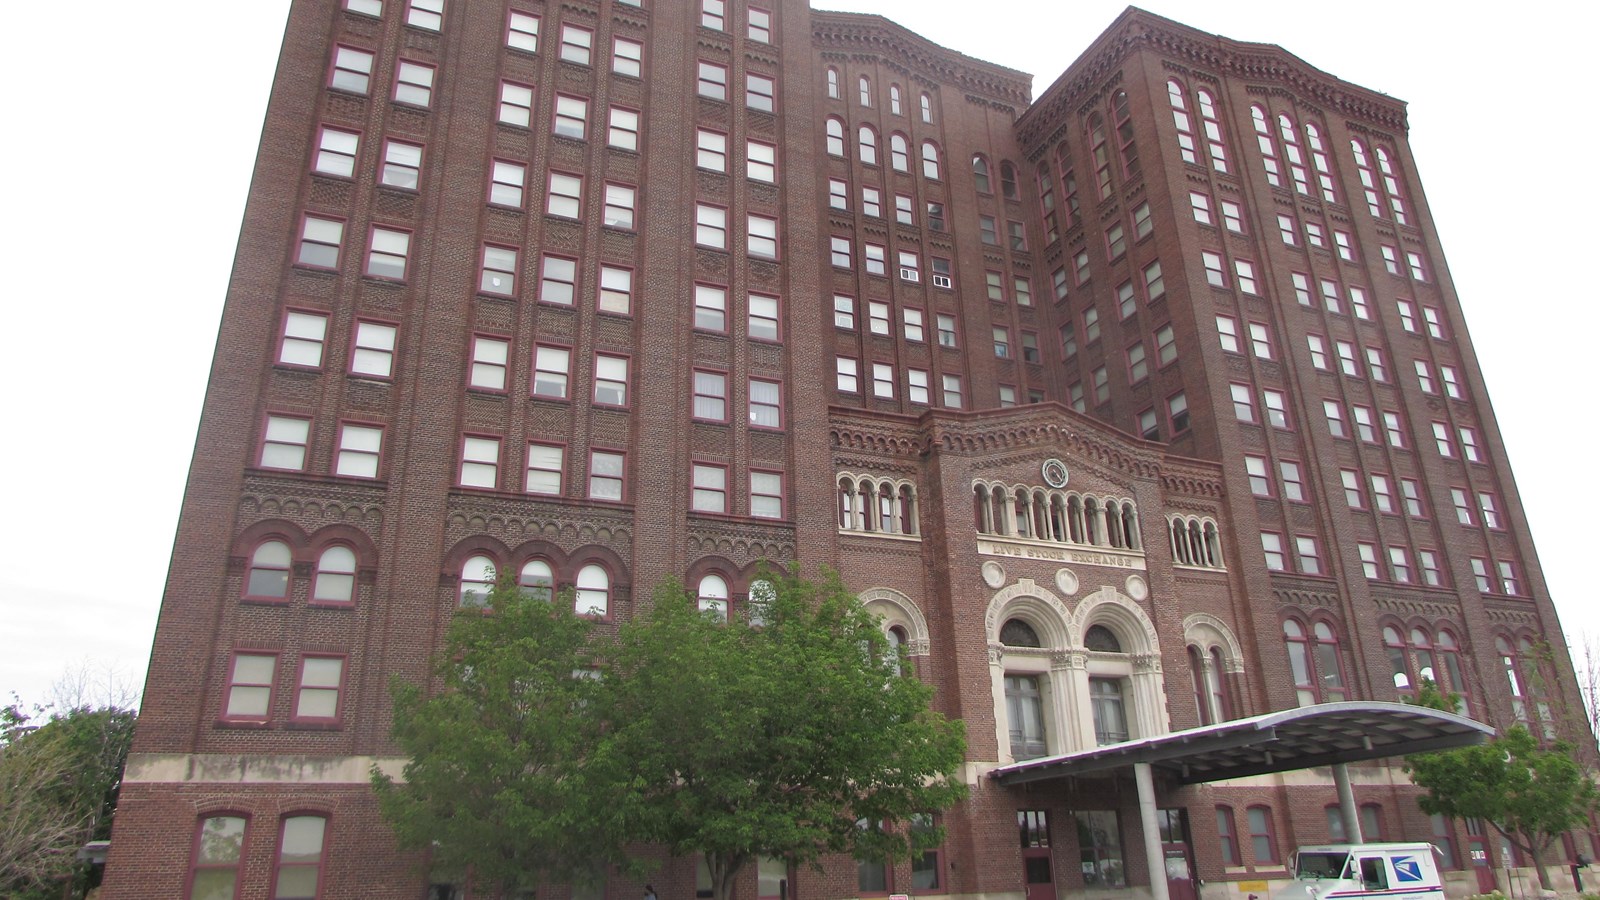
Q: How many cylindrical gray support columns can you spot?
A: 2